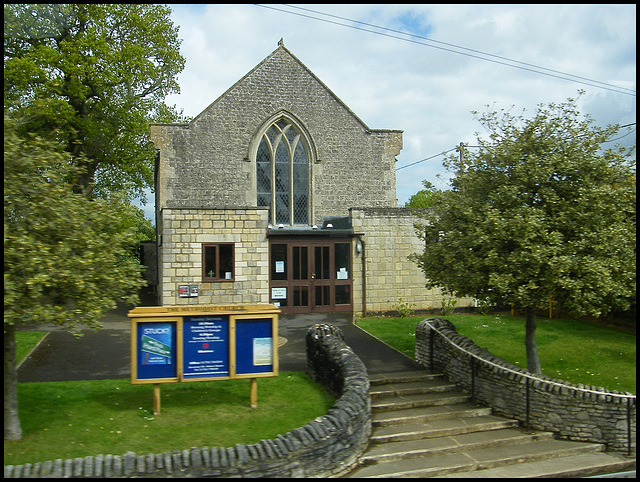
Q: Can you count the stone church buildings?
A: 1